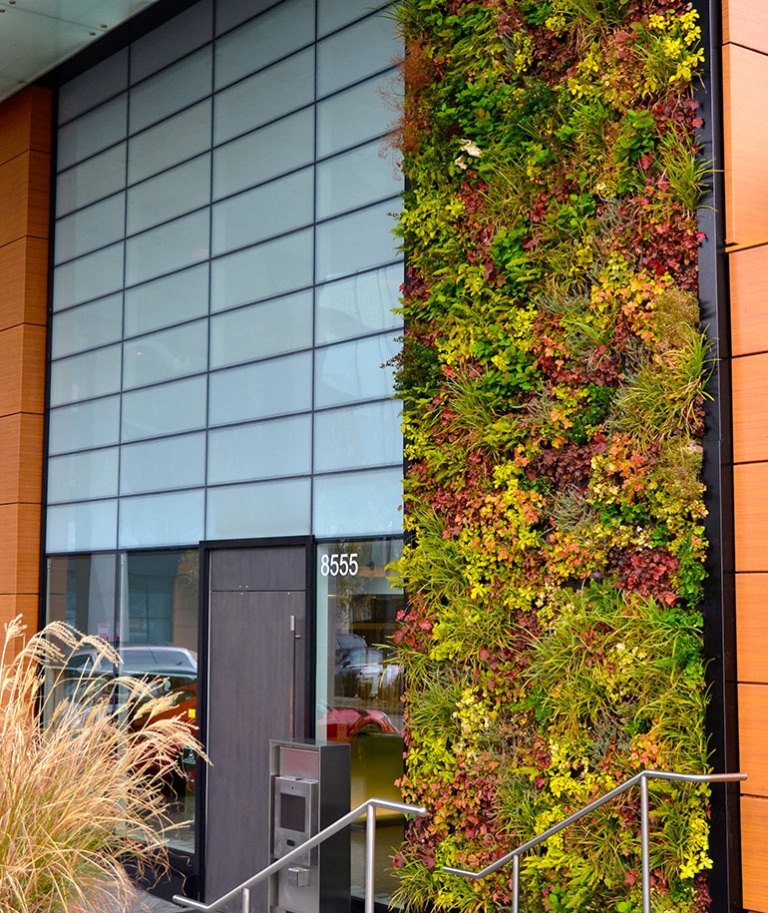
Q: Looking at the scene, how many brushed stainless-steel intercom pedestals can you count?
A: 1